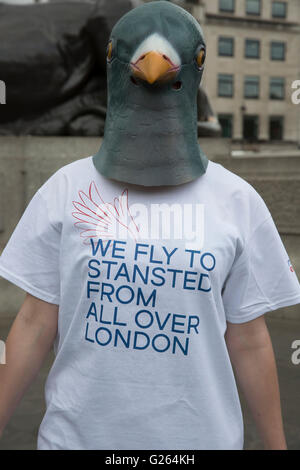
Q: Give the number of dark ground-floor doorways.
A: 3